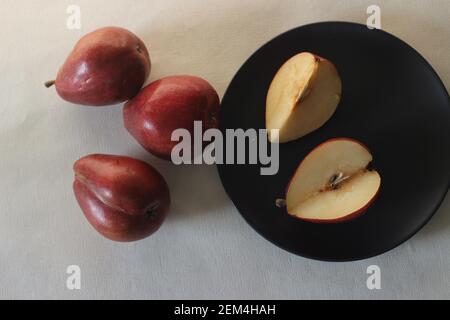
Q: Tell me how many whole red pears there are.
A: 3